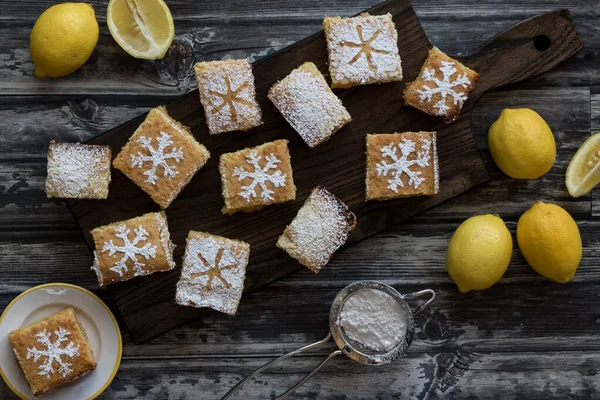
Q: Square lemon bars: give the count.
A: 12